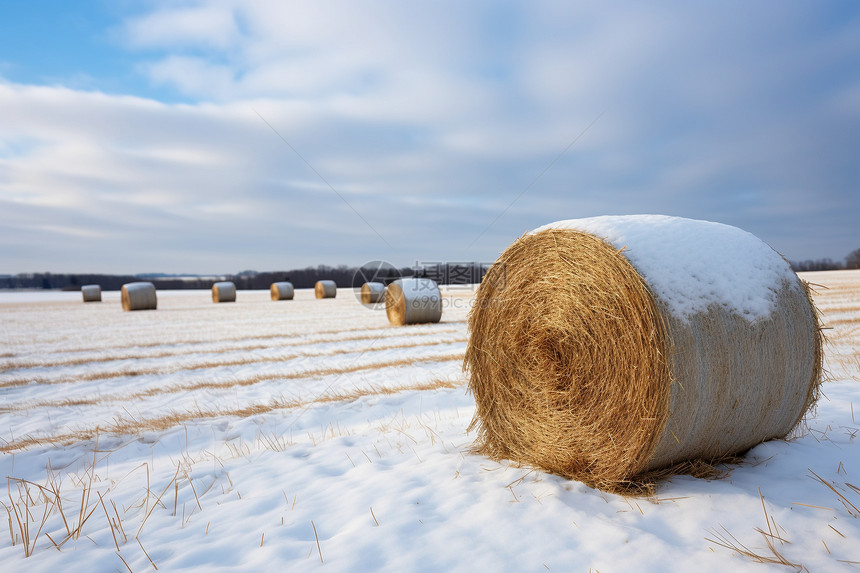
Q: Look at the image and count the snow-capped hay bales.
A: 8